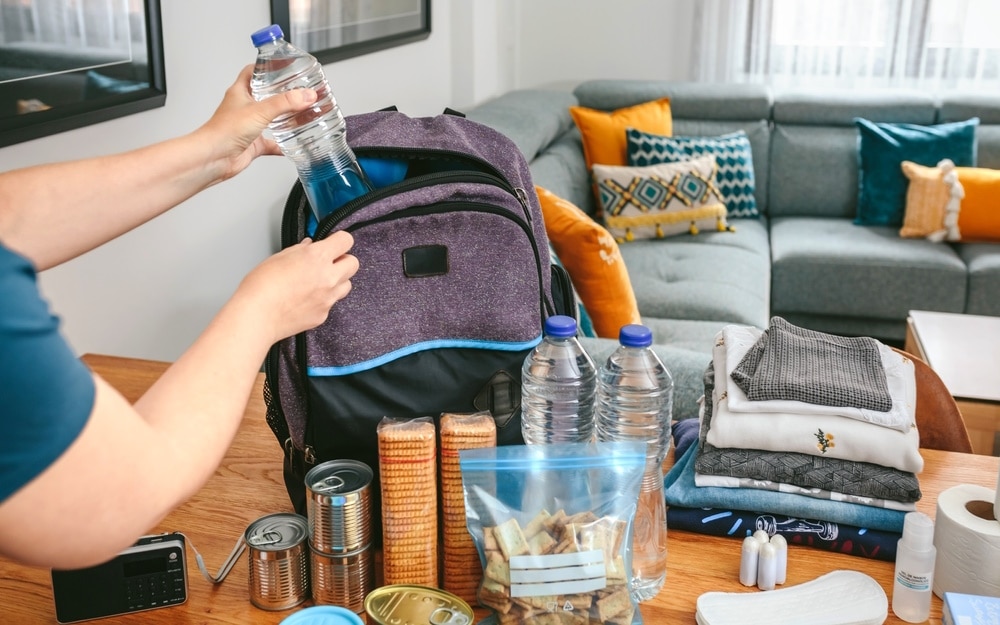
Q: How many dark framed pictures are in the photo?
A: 2